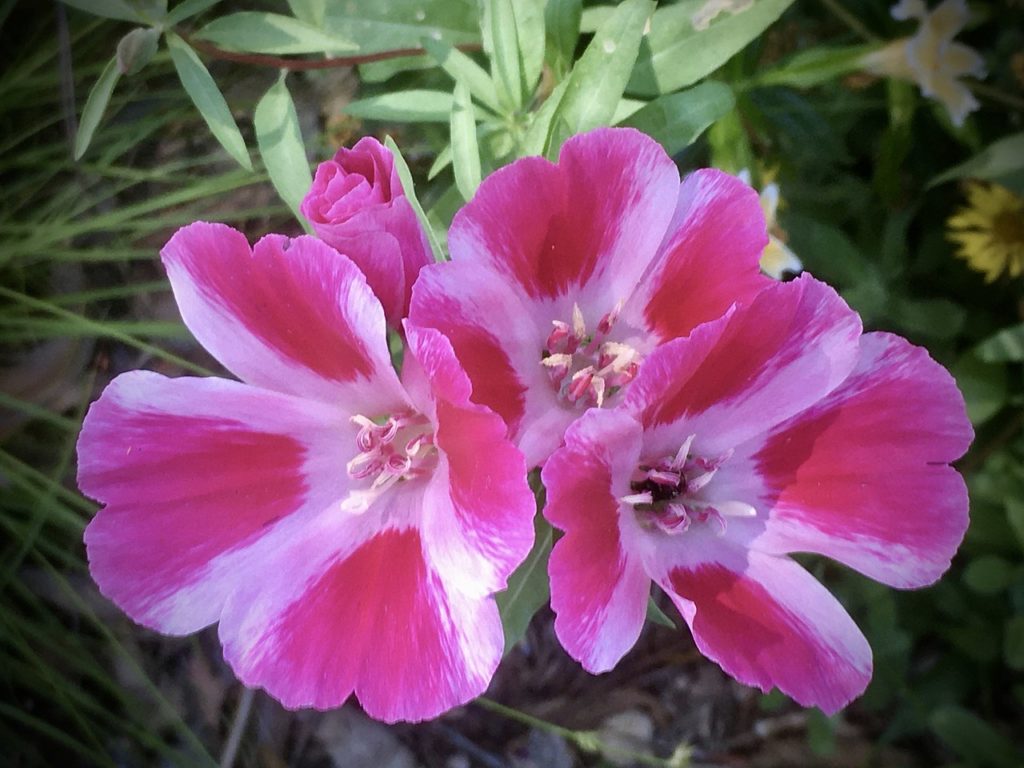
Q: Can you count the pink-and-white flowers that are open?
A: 3